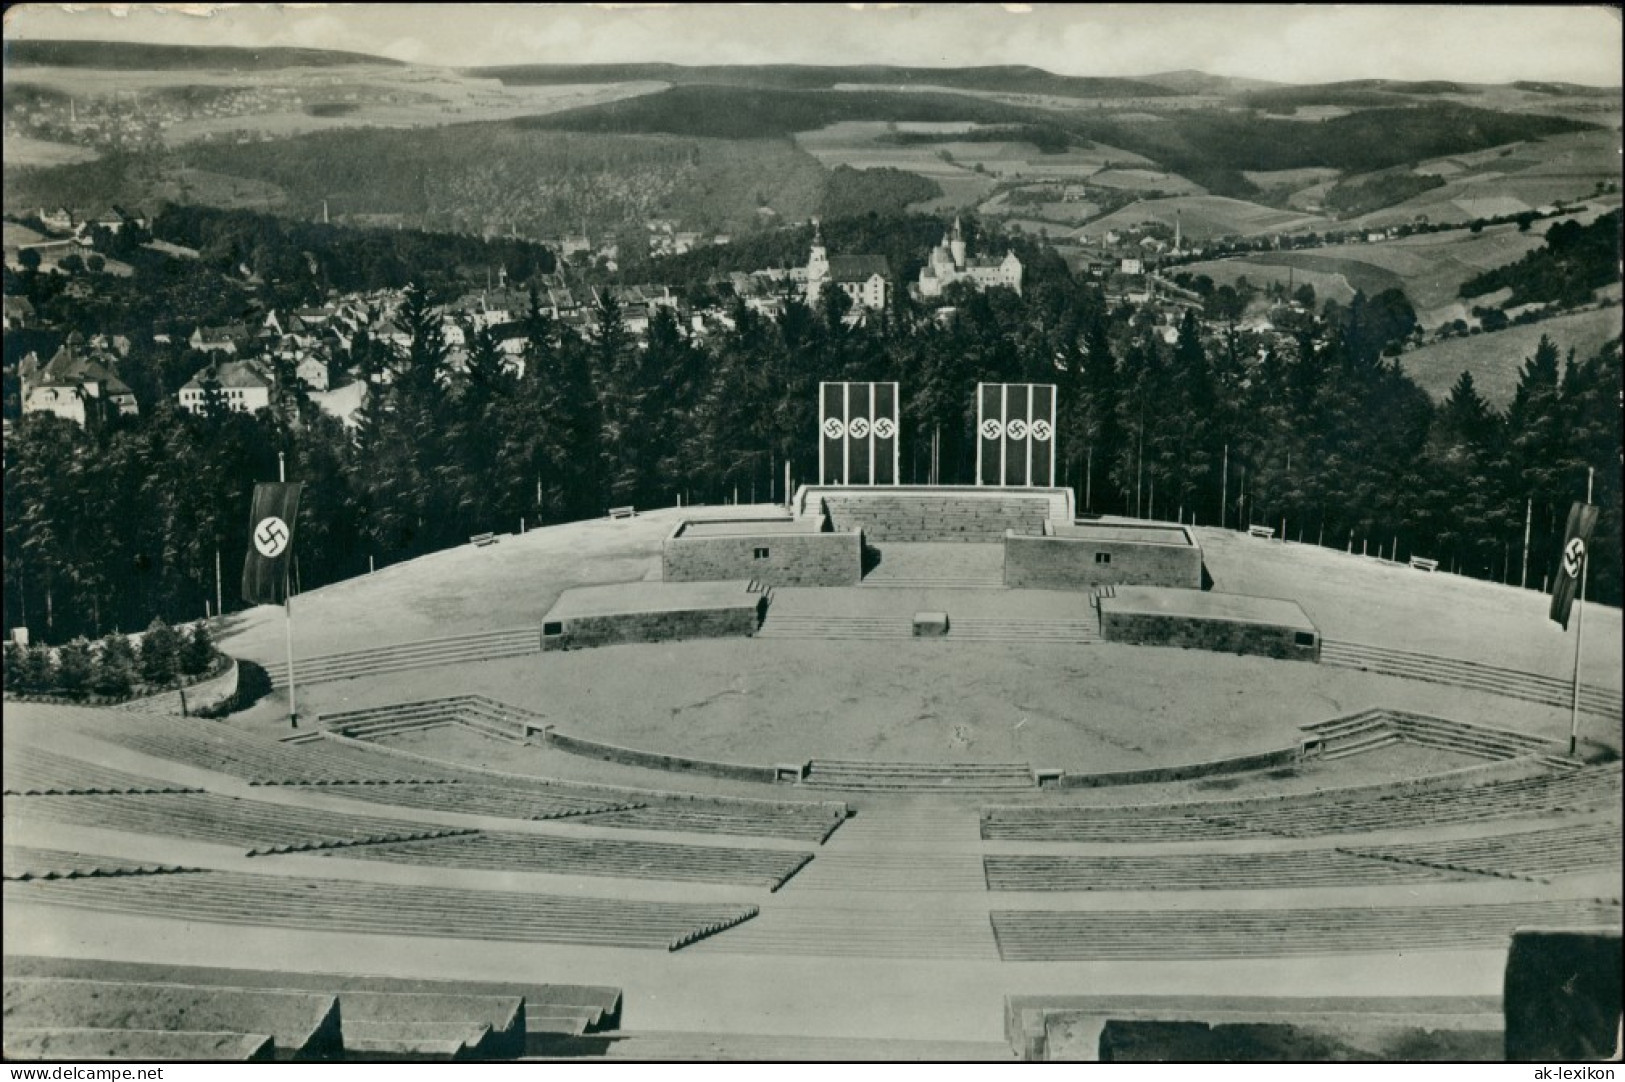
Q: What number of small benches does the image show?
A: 4